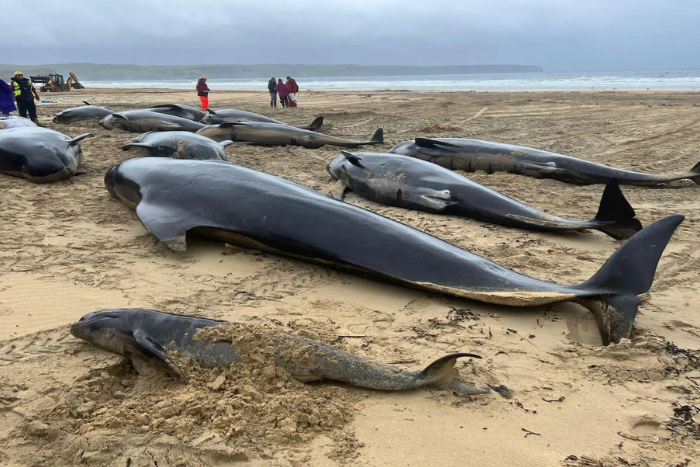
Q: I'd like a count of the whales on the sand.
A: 12